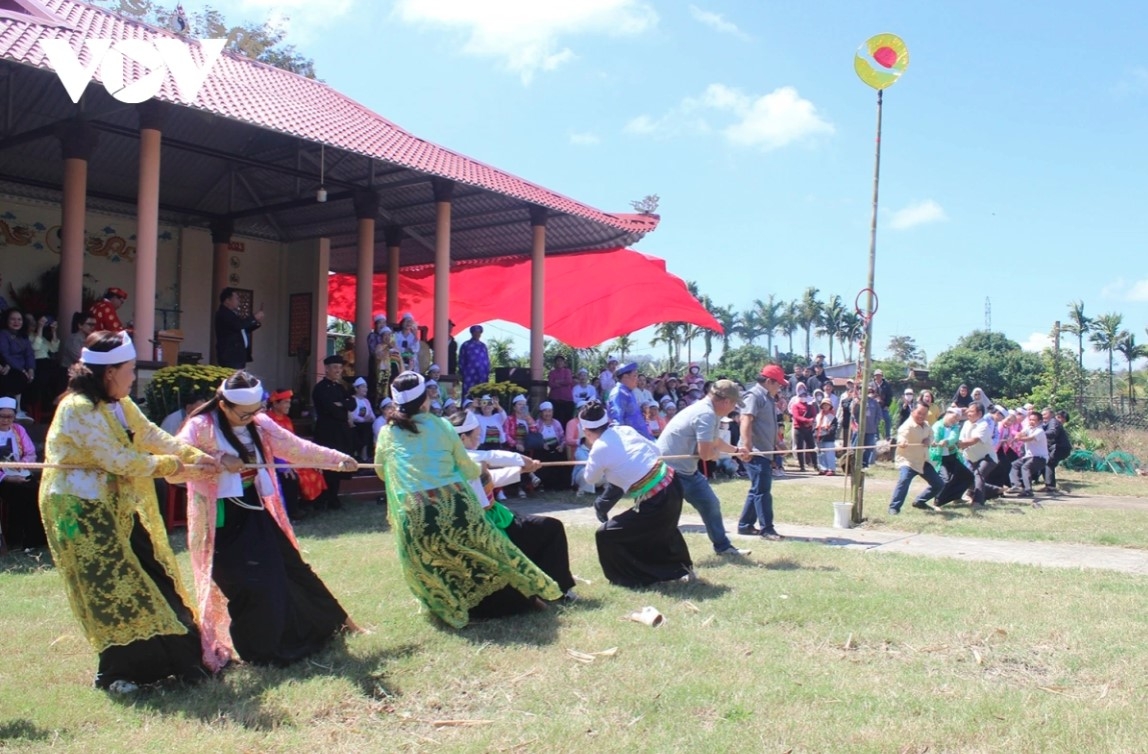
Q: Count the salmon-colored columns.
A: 7